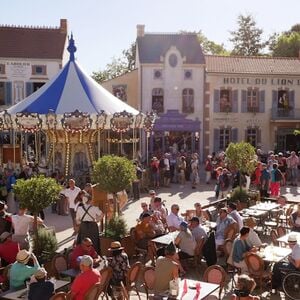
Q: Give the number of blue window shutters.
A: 10